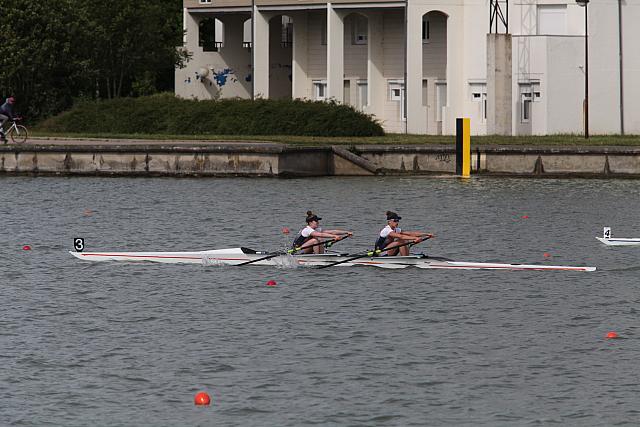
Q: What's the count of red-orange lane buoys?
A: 8